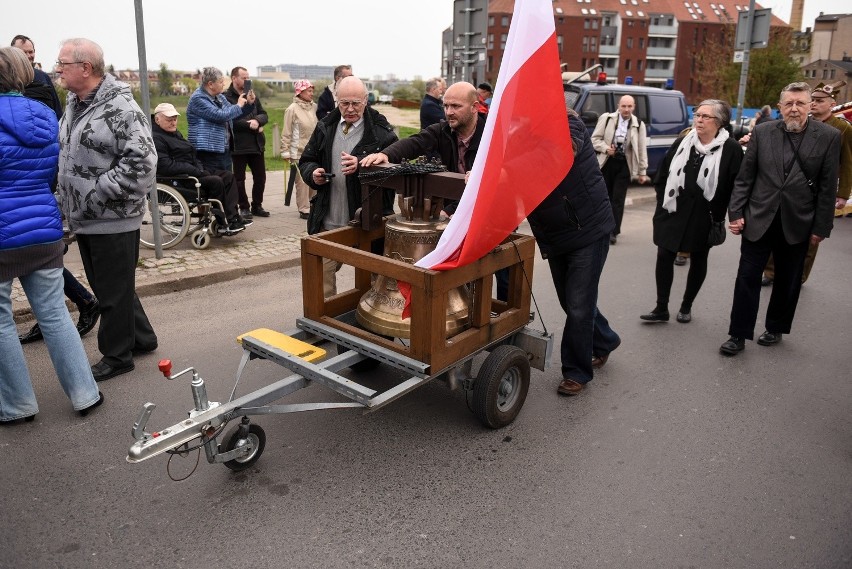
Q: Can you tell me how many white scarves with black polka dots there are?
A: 1